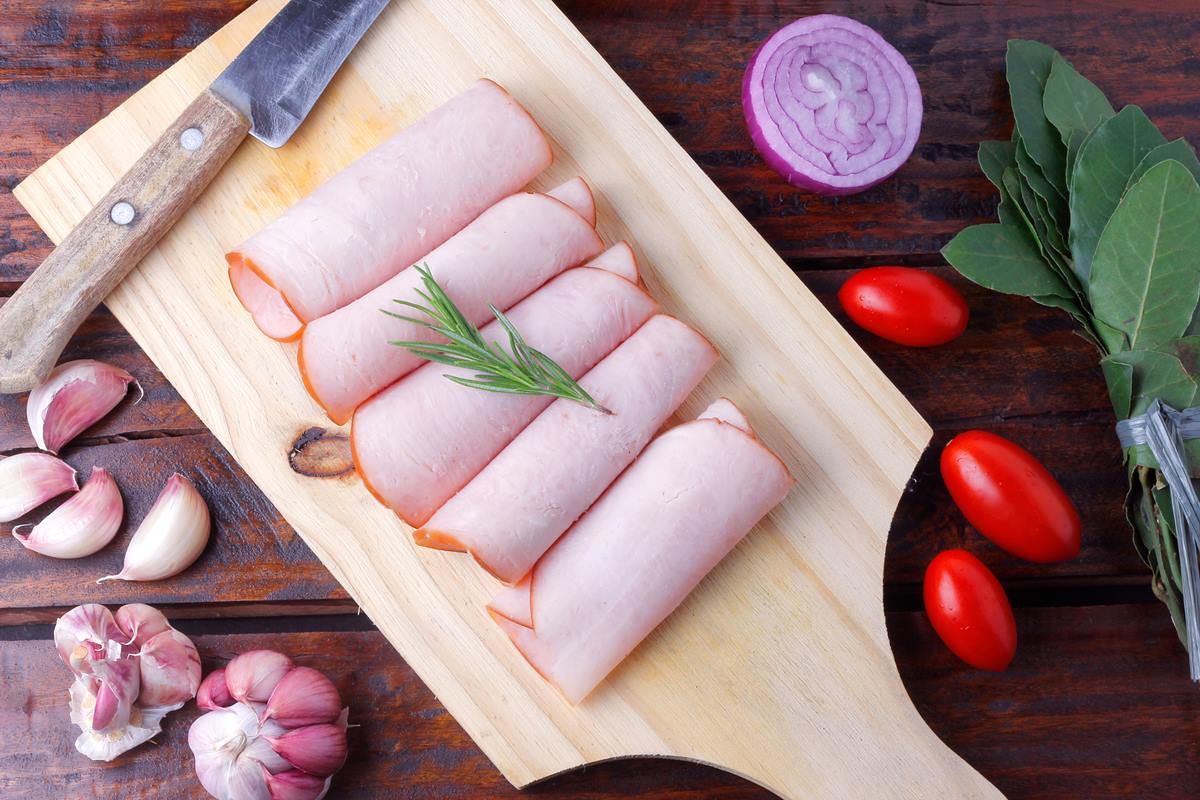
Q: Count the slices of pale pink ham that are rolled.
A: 5